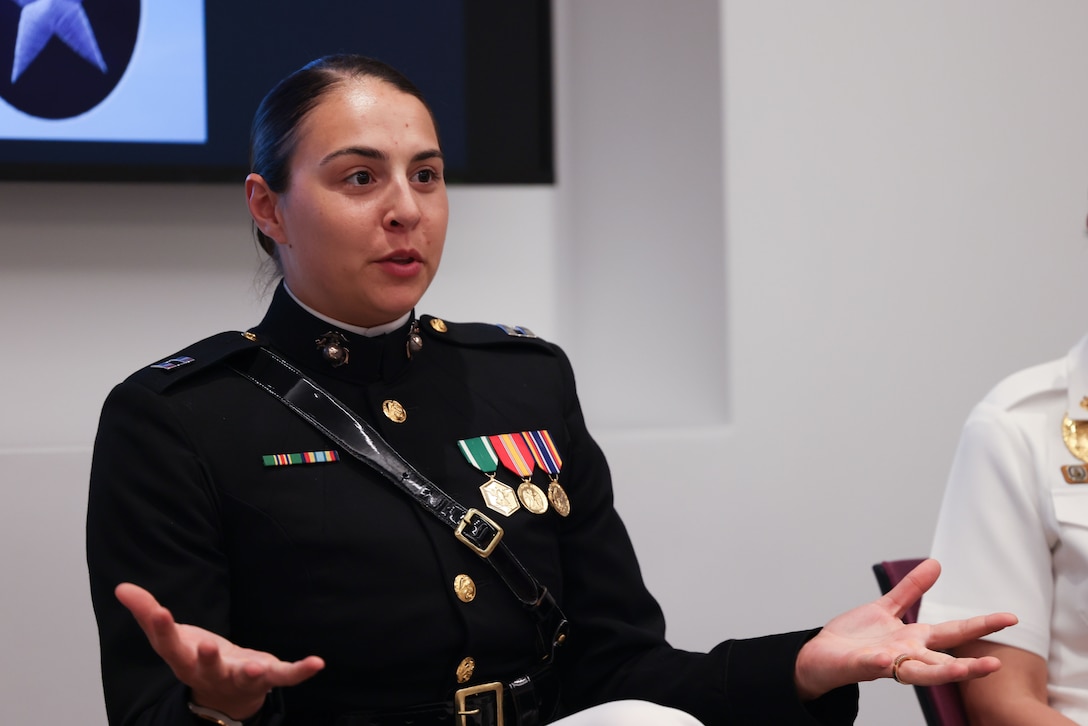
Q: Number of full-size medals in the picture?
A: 3